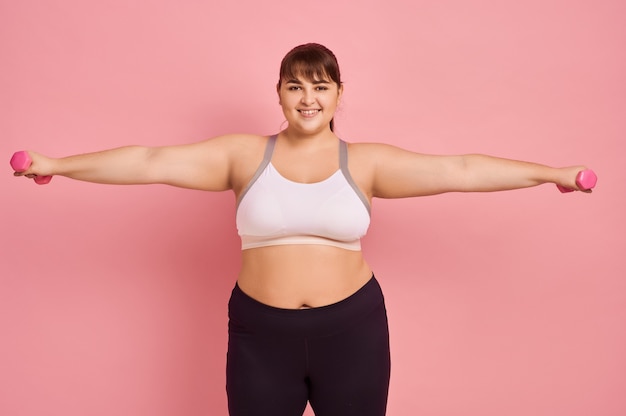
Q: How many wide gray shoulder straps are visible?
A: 2